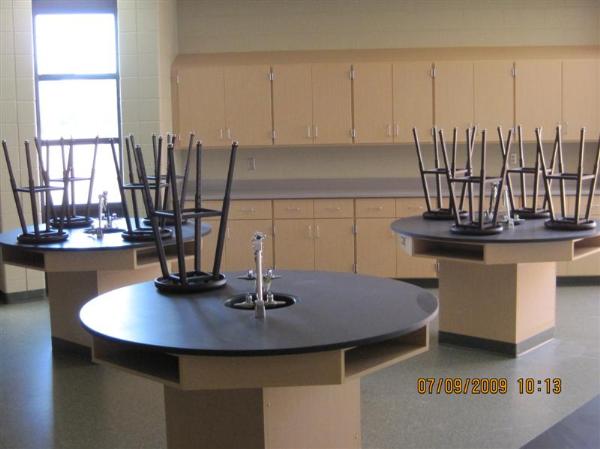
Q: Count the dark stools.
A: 9